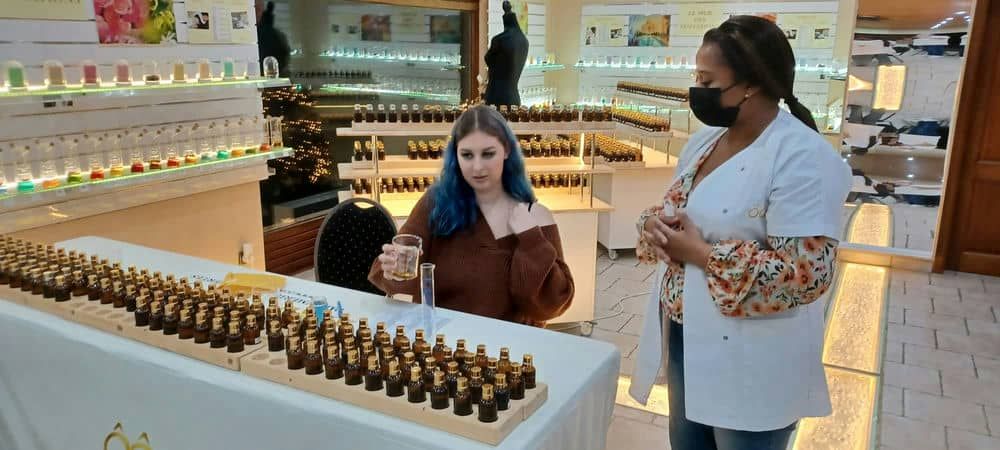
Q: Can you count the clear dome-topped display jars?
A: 10